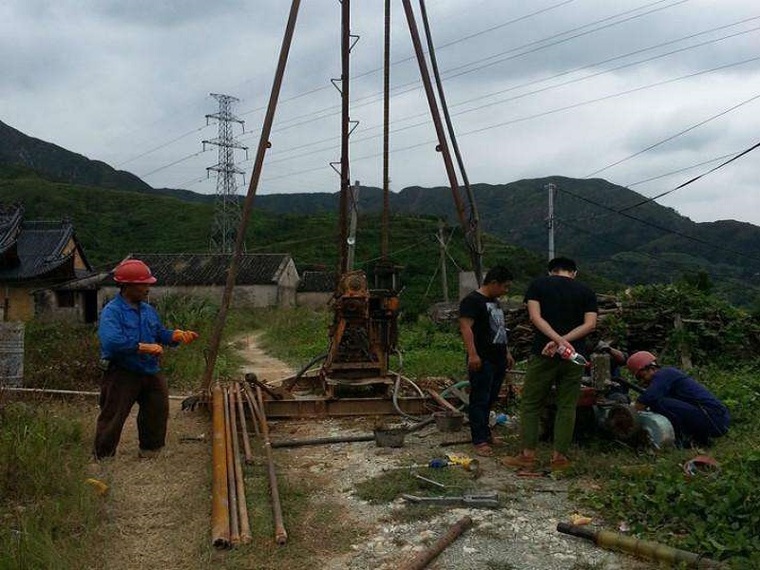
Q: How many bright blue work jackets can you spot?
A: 1